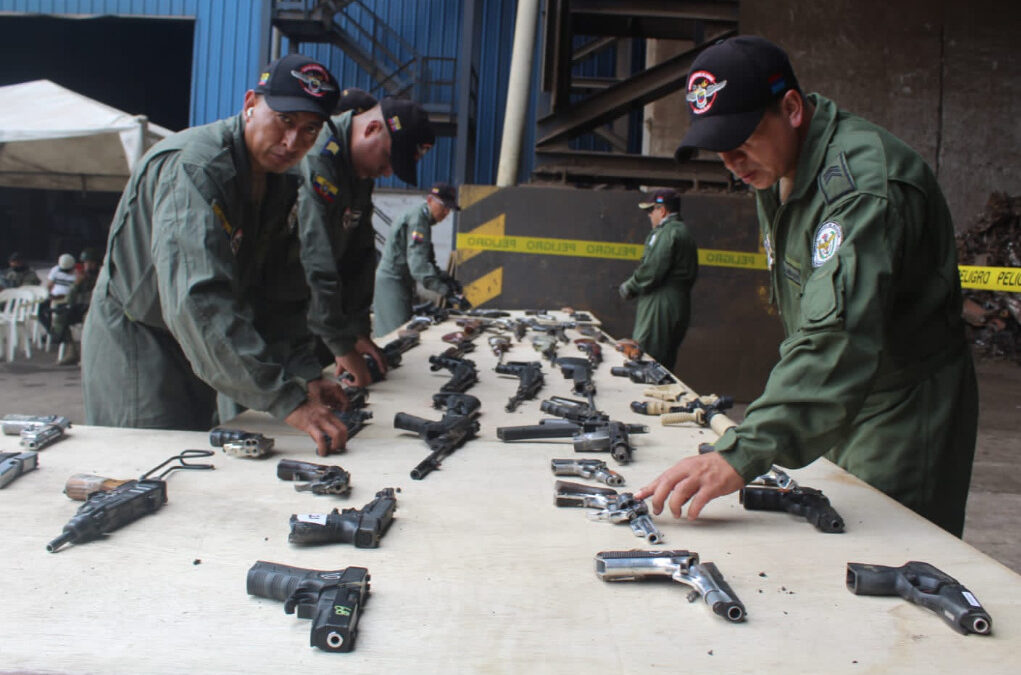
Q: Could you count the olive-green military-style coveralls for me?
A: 5